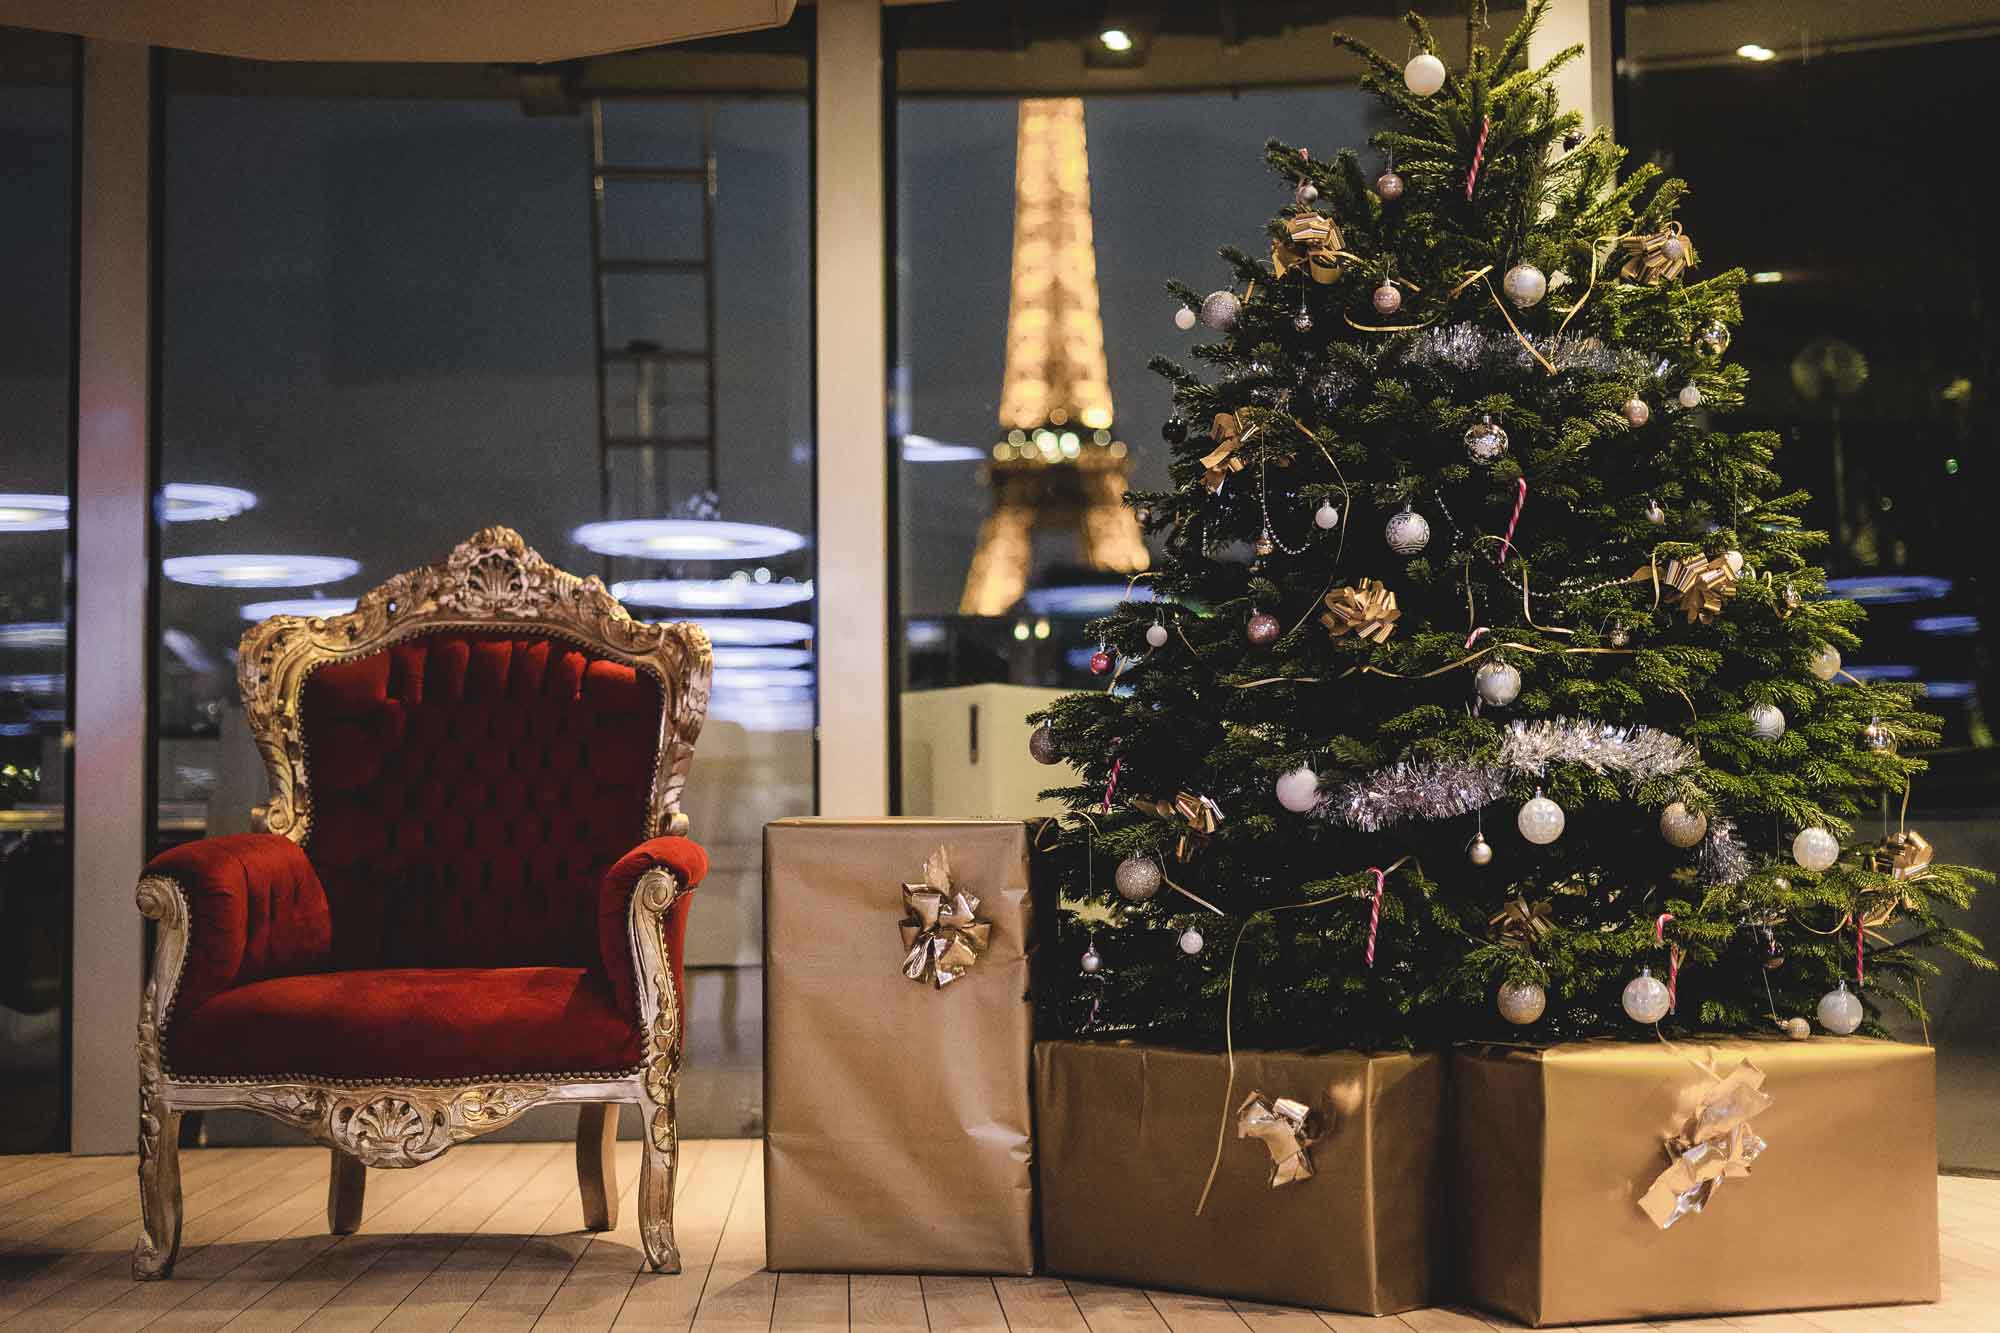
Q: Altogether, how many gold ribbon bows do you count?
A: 11